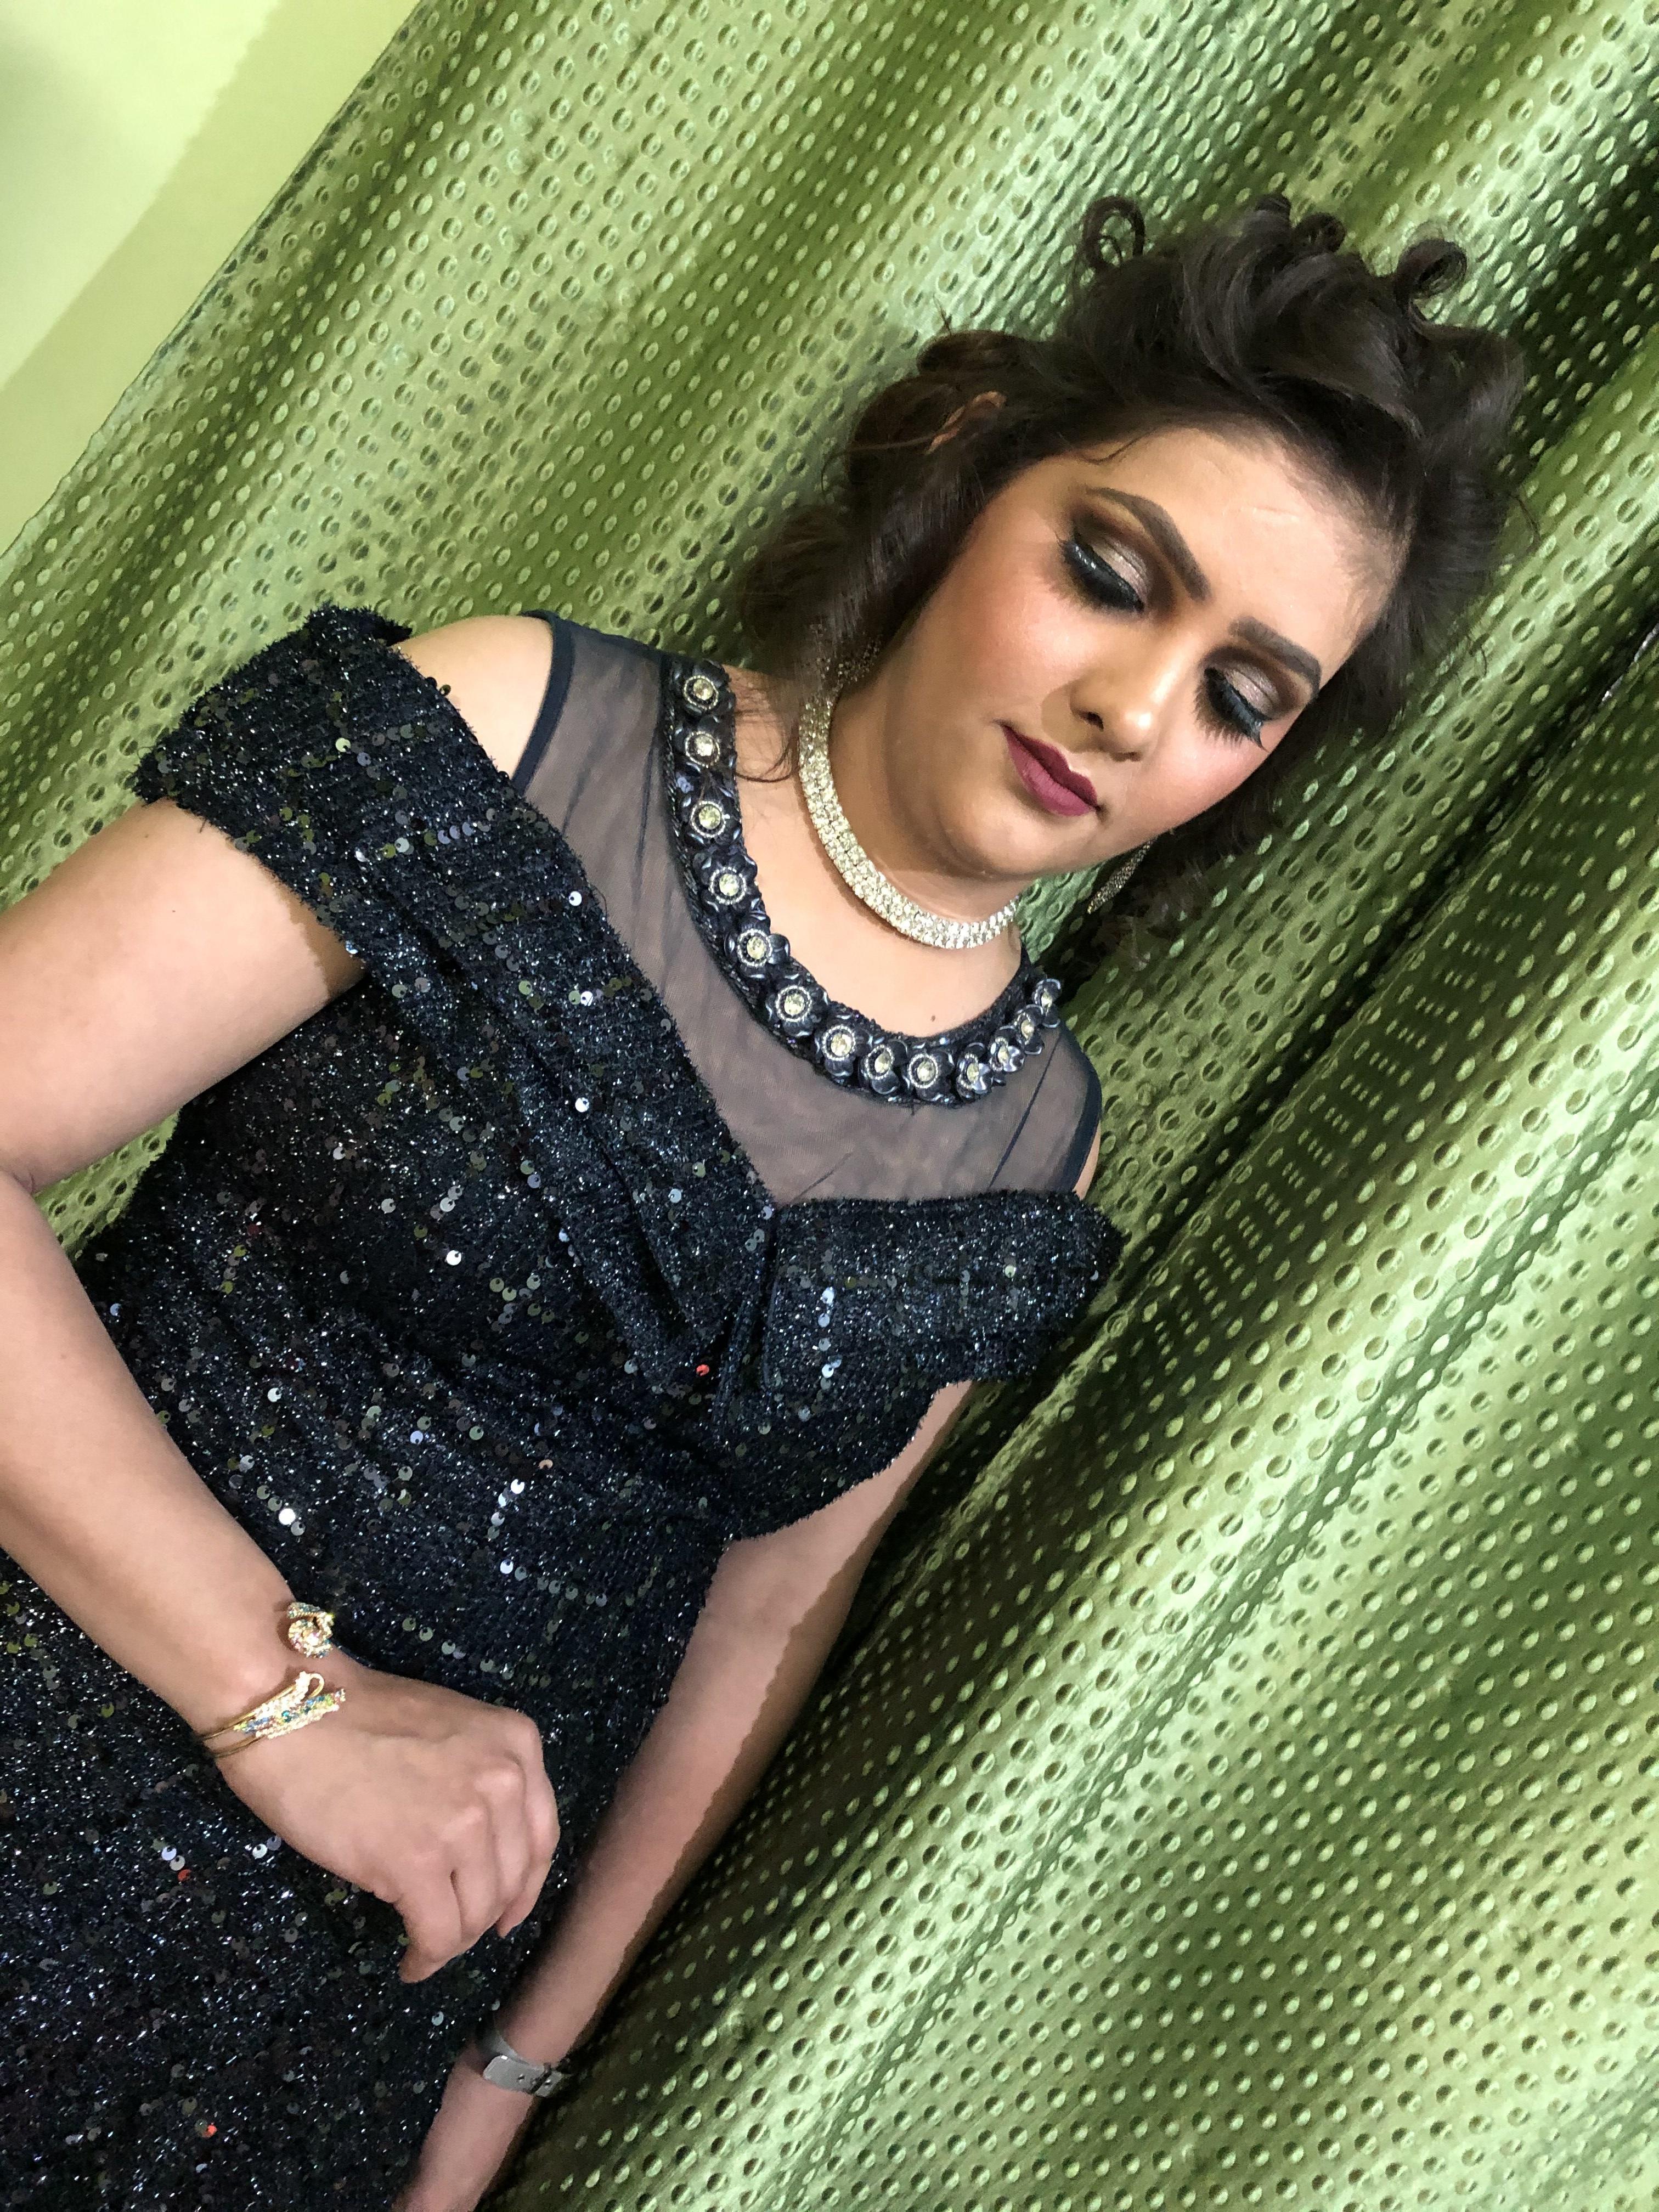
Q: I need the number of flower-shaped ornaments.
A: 13